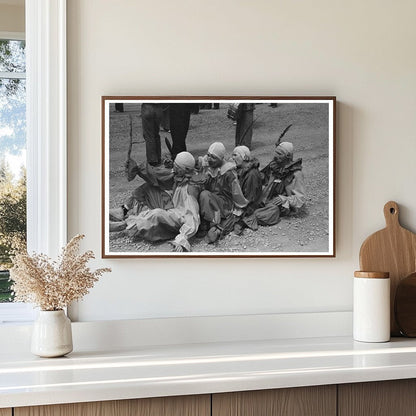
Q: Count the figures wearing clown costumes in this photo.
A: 4